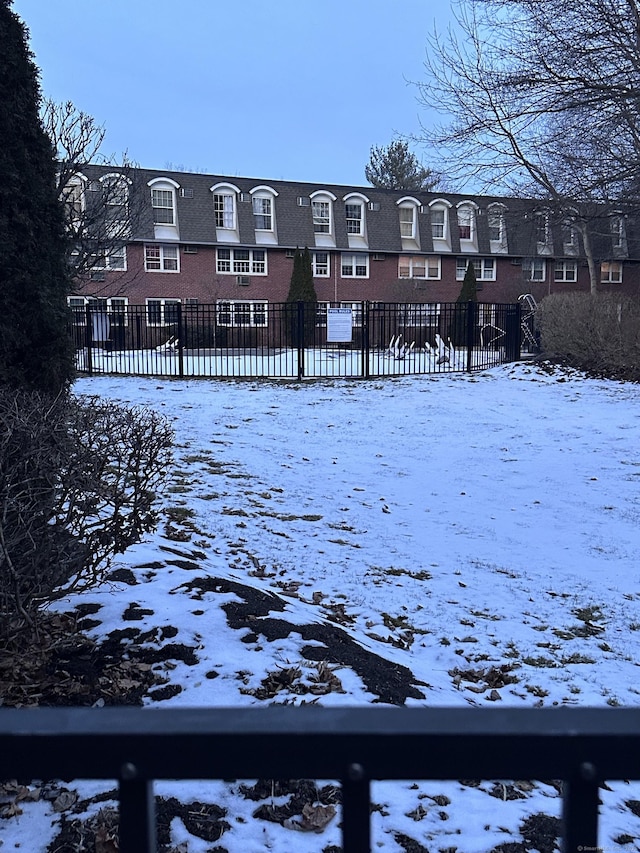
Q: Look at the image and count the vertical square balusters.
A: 3